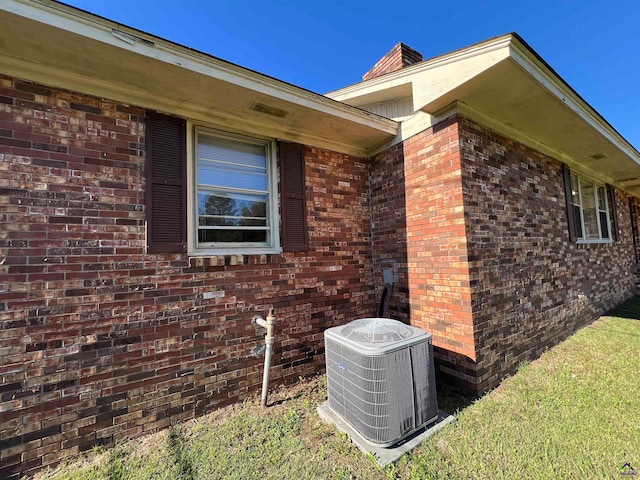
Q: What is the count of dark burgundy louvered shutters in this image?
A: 4